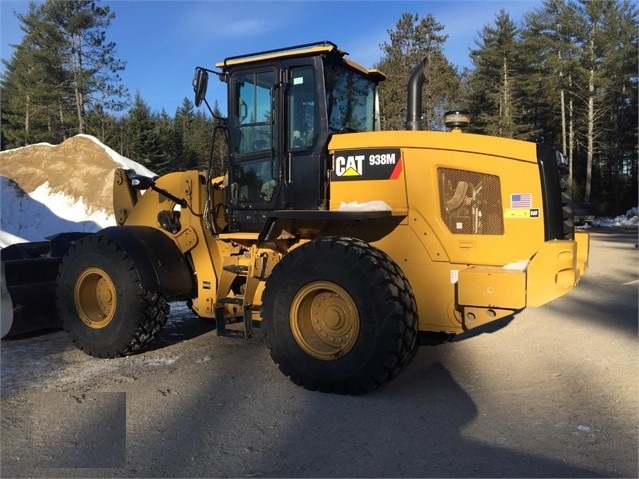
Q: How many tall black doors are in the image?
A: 1